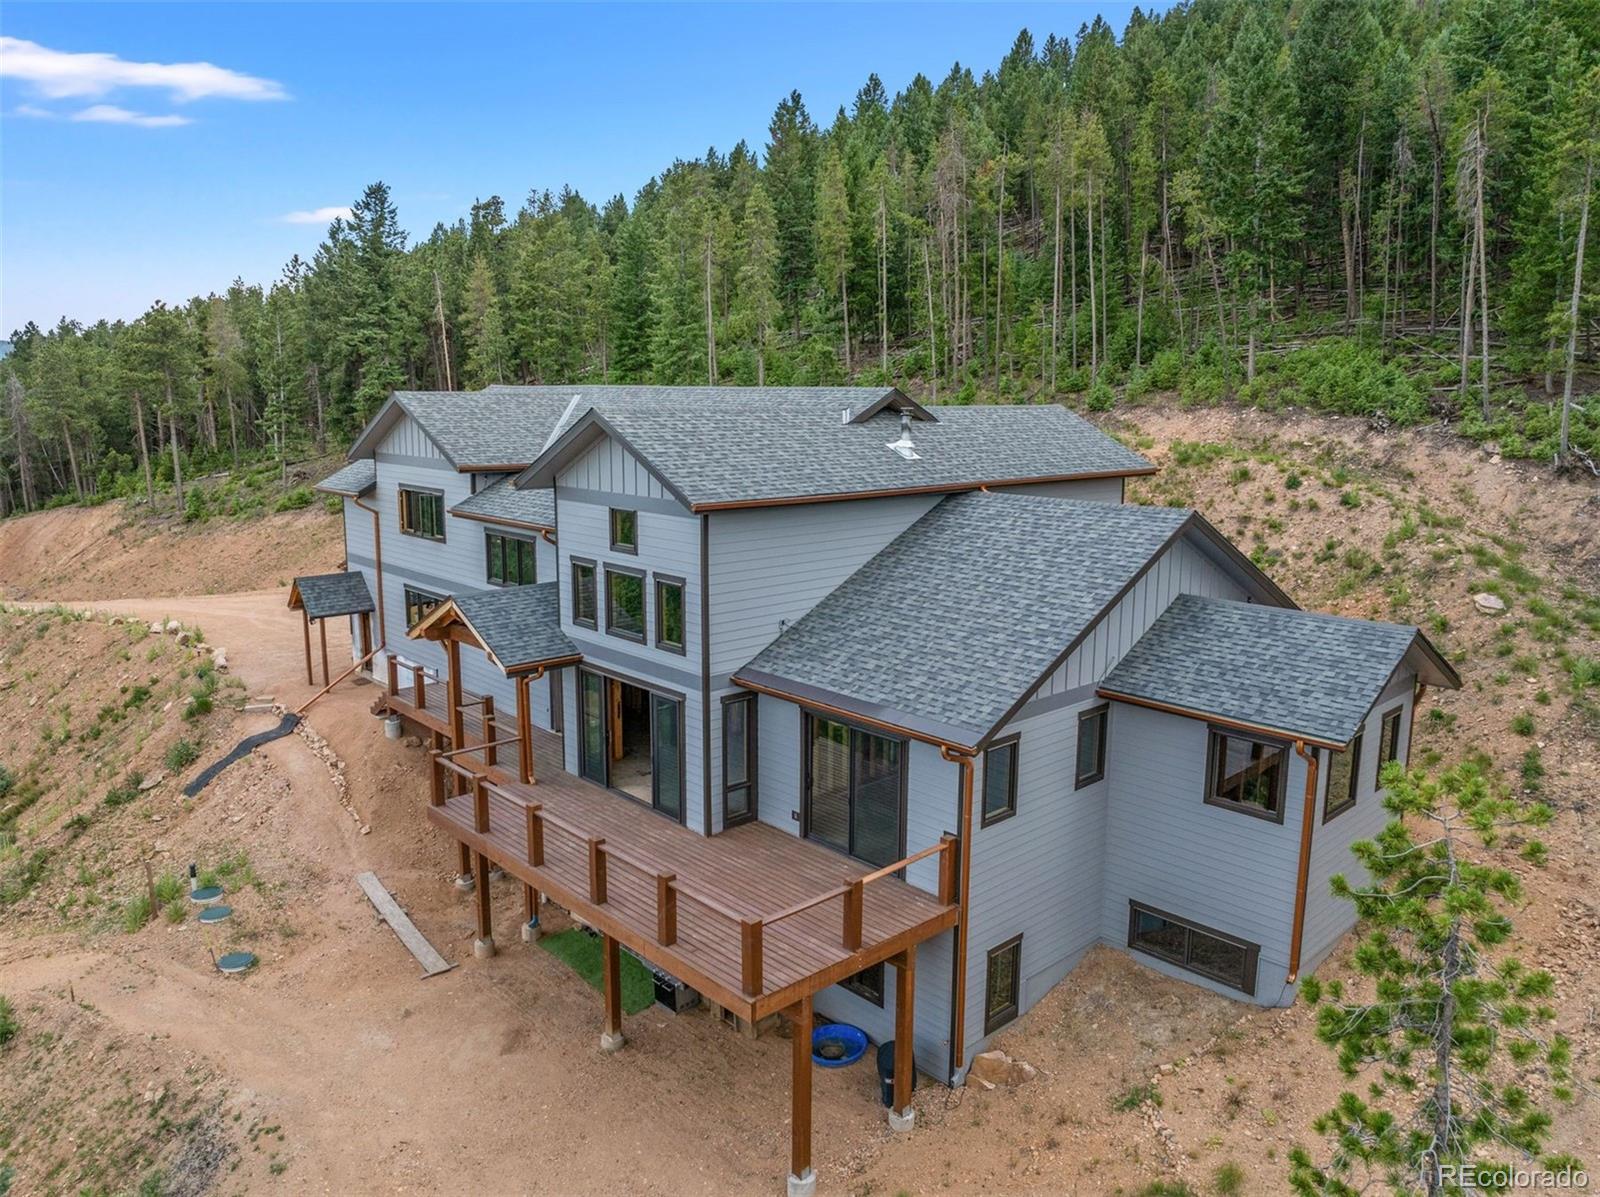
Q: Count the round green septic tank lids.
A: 3